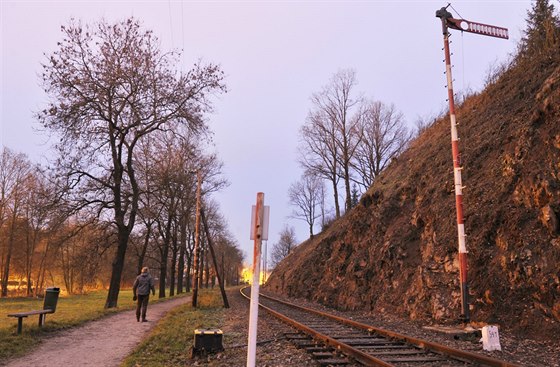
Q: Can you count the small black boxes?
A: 1